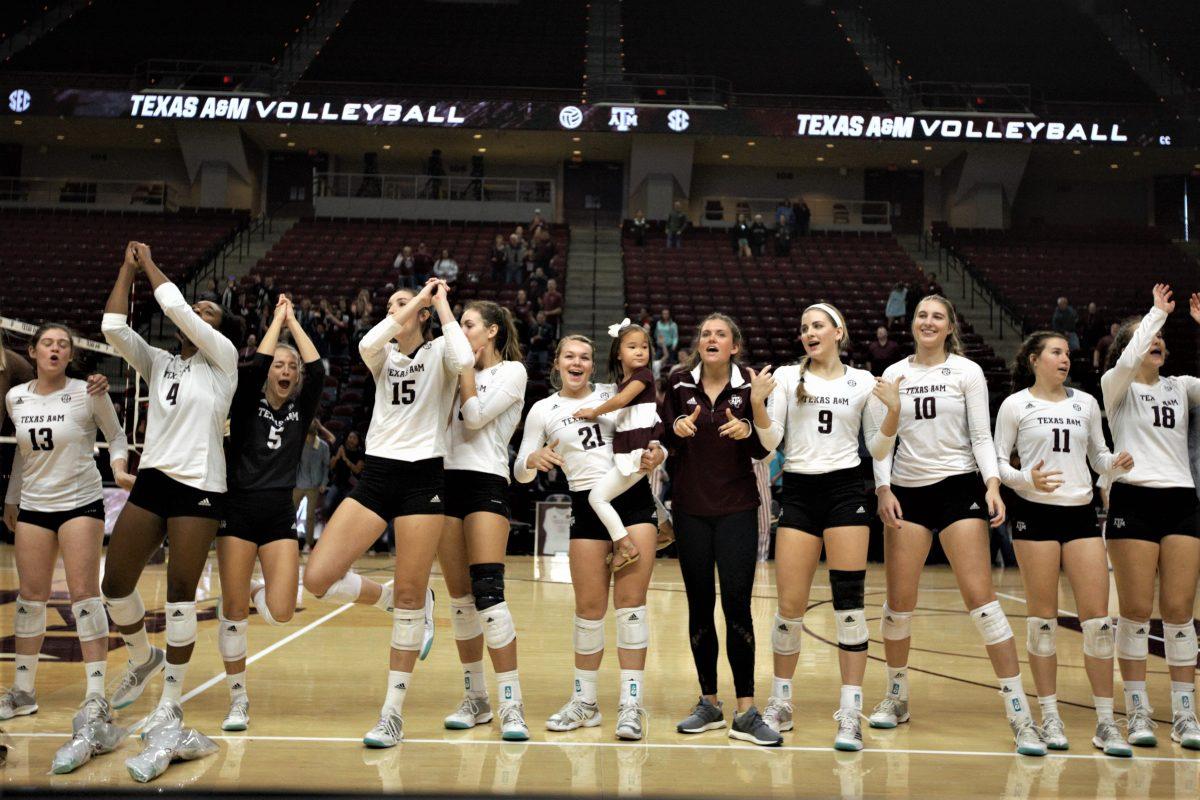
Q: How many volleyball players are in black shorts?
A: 10